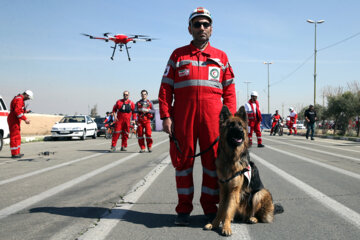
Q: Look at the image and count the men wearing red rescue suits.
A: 7